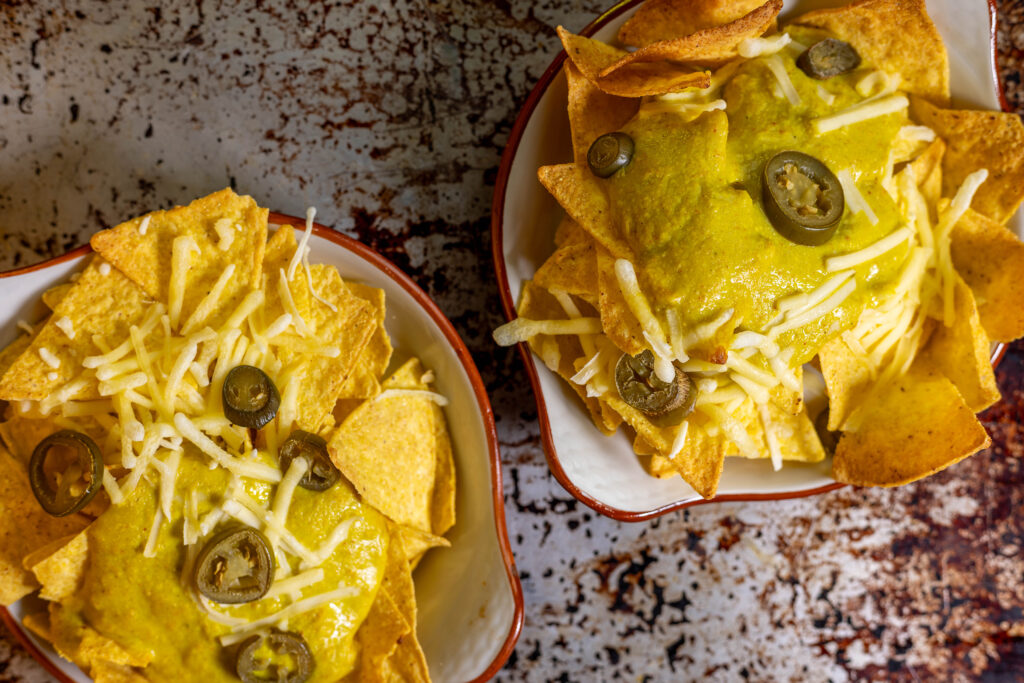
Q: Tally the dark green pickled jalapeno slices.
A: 9